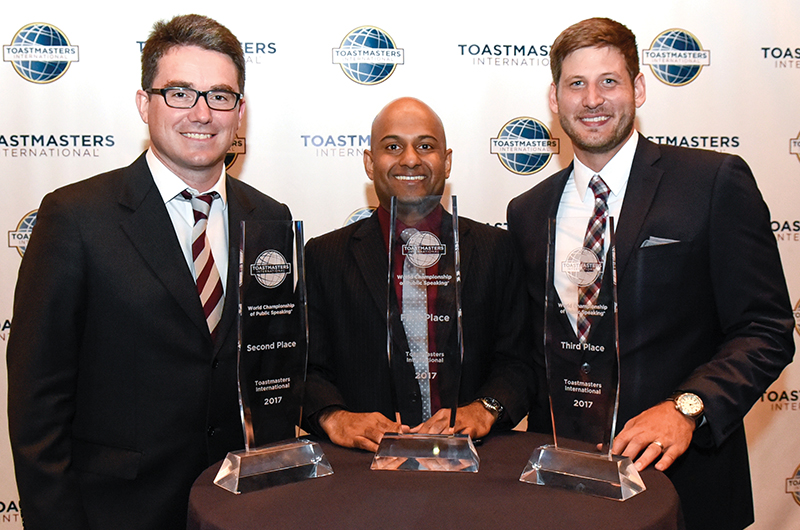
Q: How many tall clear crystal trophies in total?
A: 3